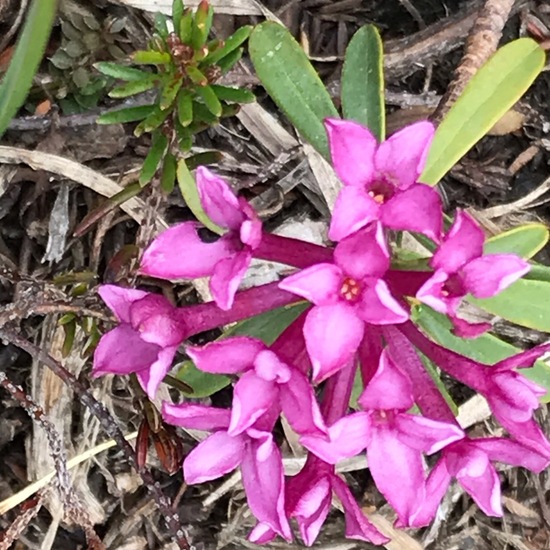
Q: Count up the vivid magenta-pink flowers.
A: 11